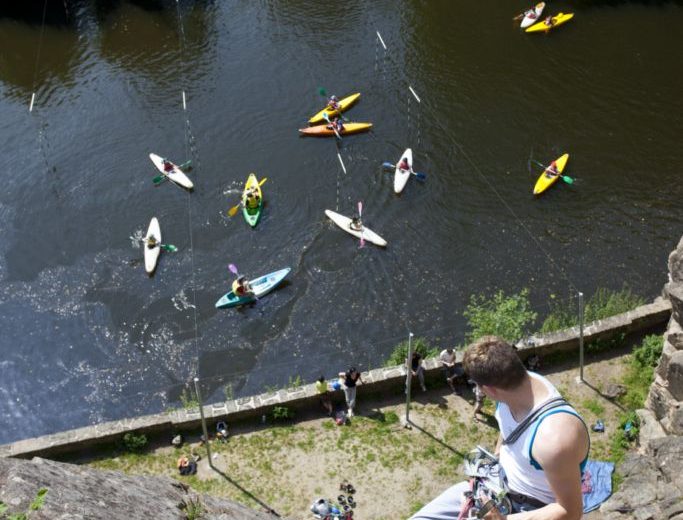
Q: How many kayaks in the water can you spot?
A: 11